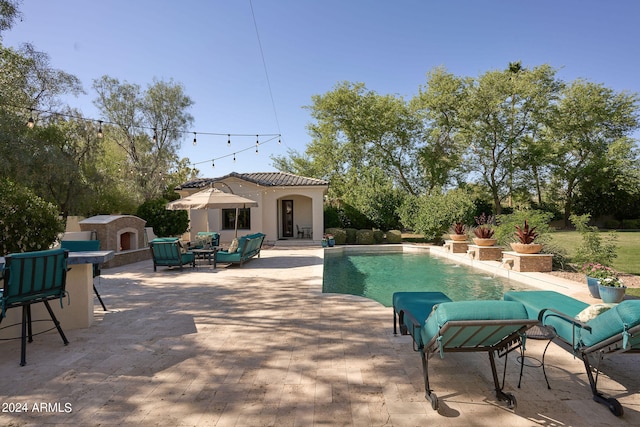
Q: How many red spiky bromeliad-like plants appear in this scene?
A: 3